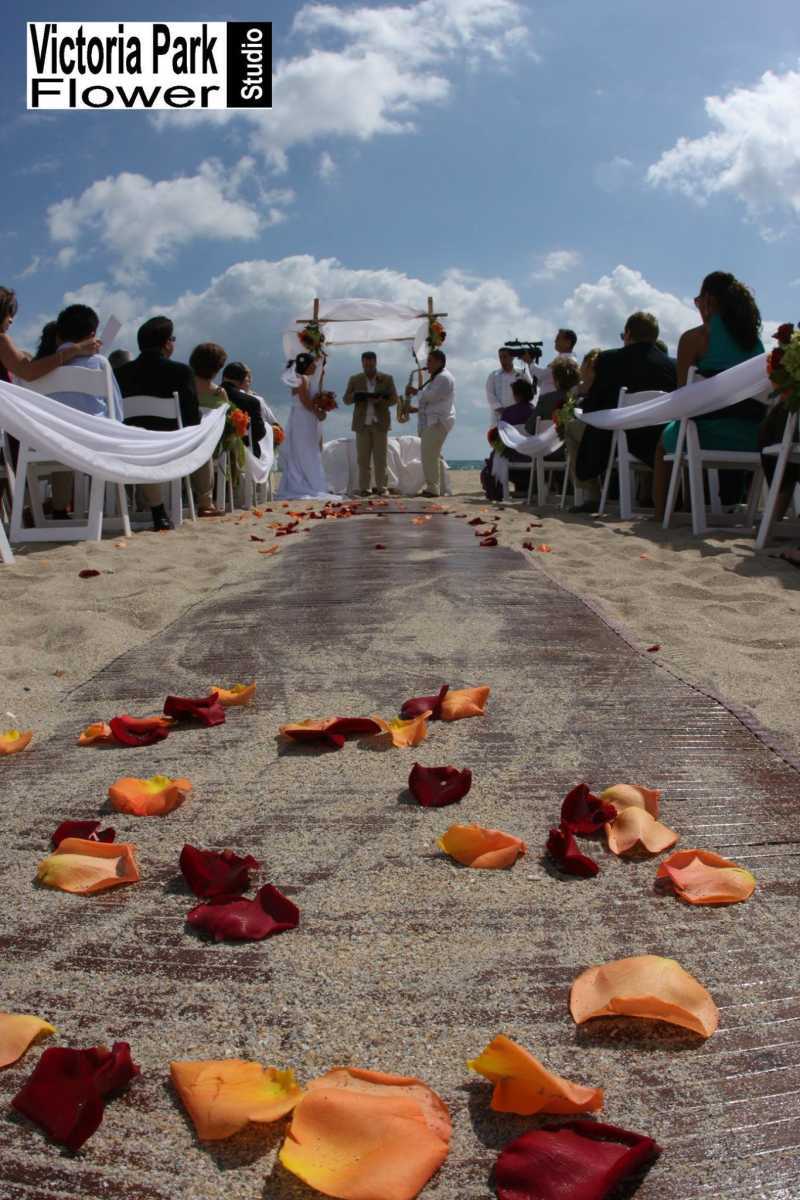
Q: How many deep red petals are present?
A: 12